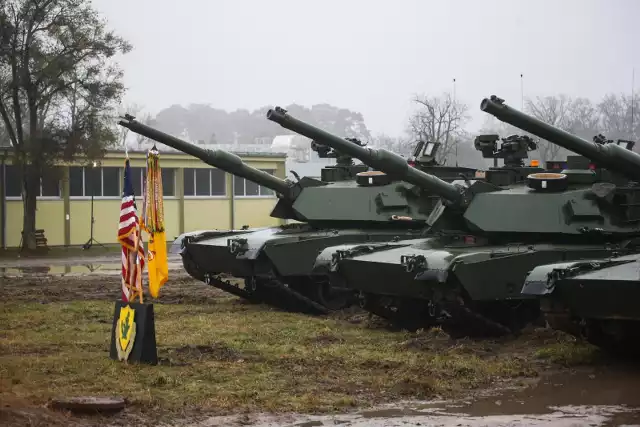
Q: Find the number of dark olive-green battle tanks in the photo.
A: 3